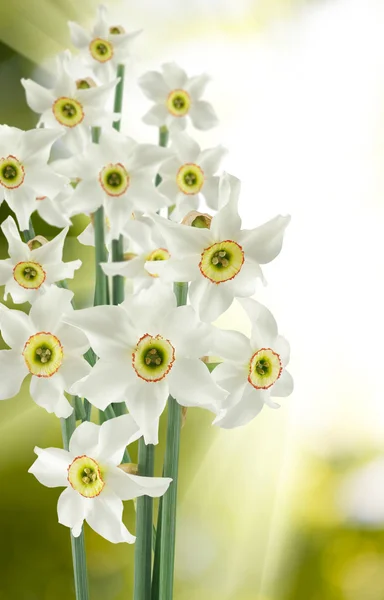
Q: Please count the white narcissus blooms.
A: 13